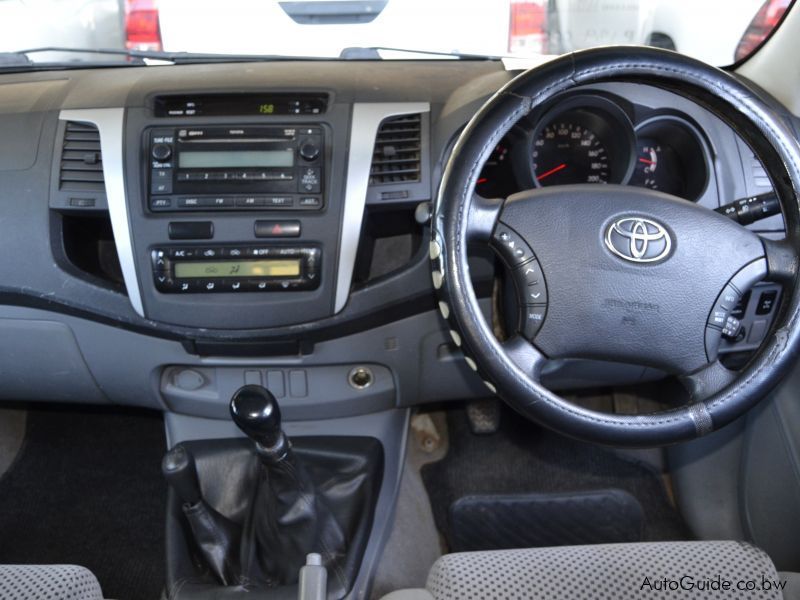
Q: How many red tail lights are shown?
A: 3